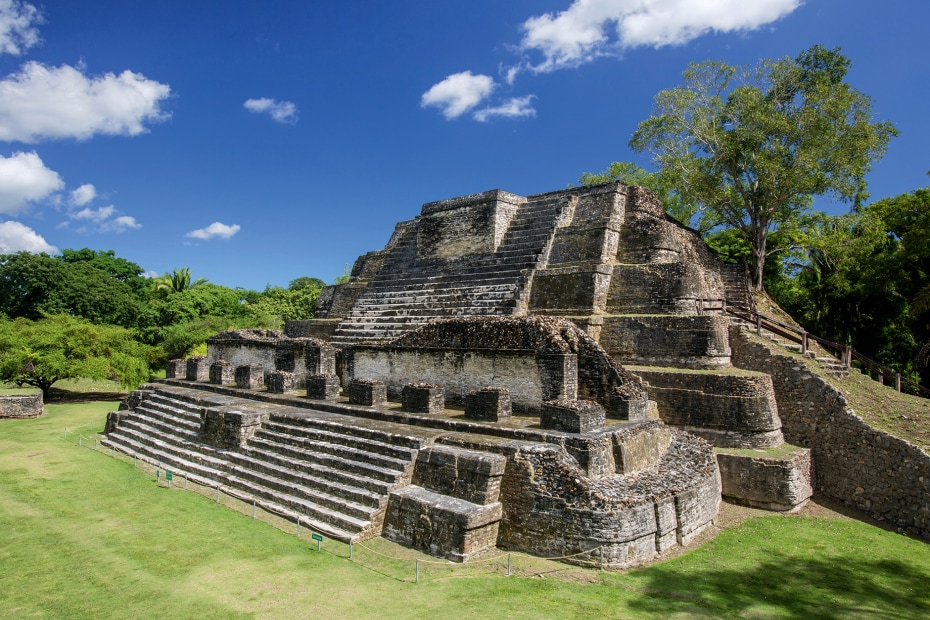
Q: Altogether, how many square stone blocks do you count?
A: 10